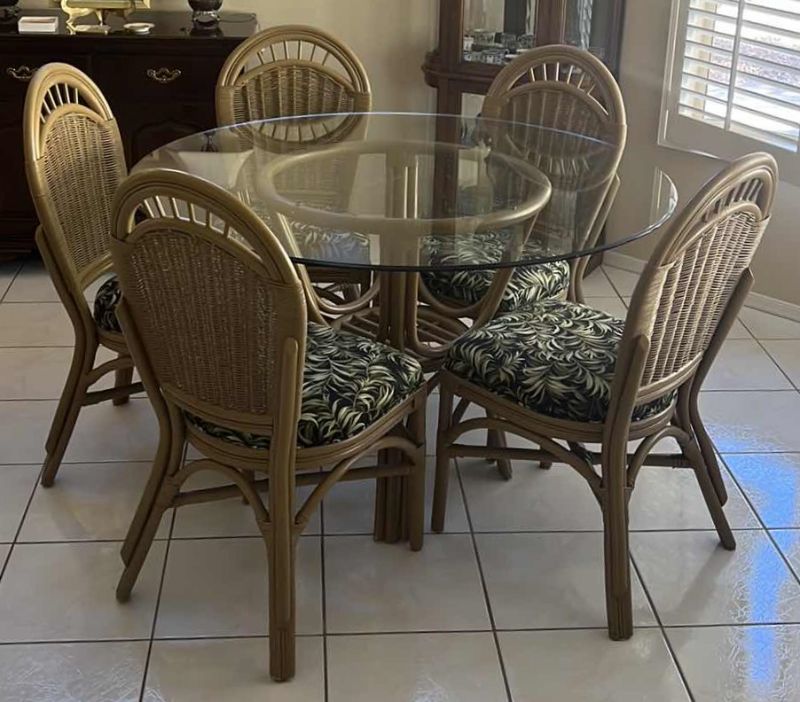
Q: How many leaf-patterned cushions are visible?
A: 5